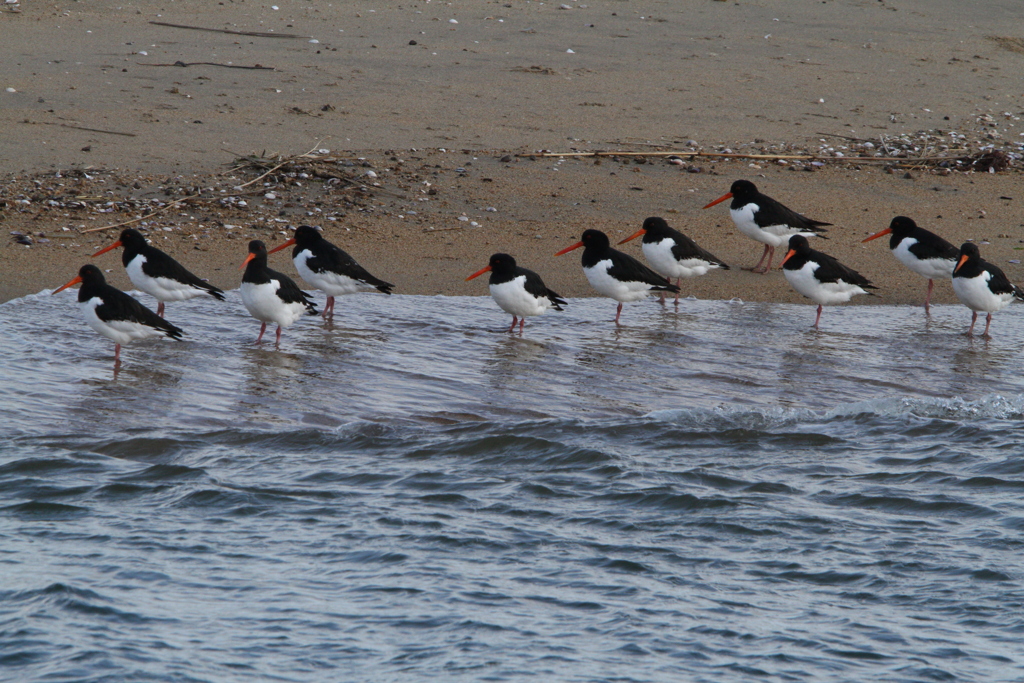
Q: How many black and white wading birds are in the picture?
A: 11